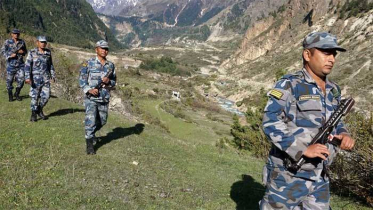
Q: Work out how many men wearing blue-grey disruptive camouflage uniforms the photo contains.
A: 4